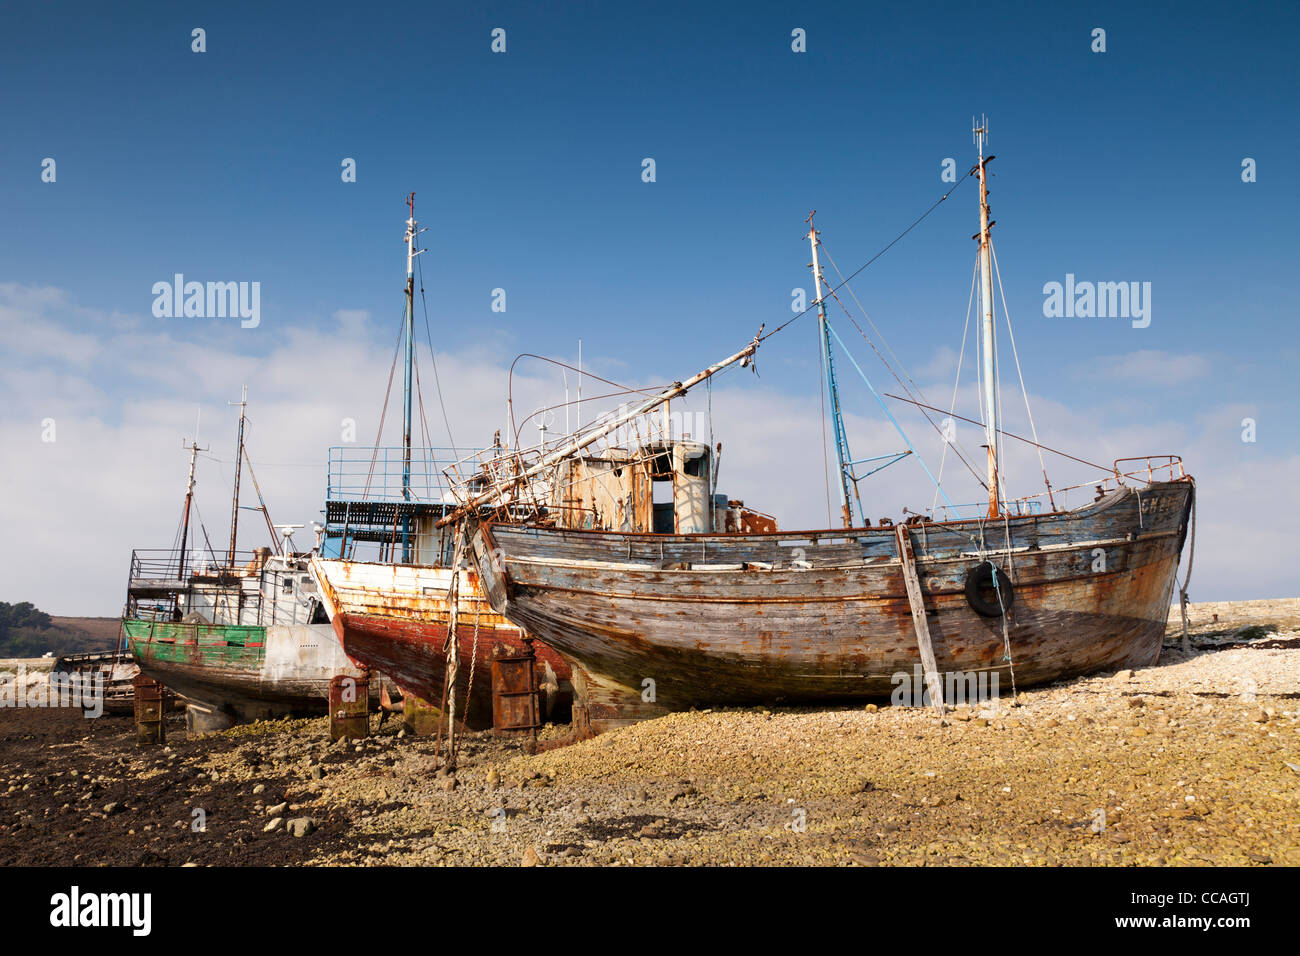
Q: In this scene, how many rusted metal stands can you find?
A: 3